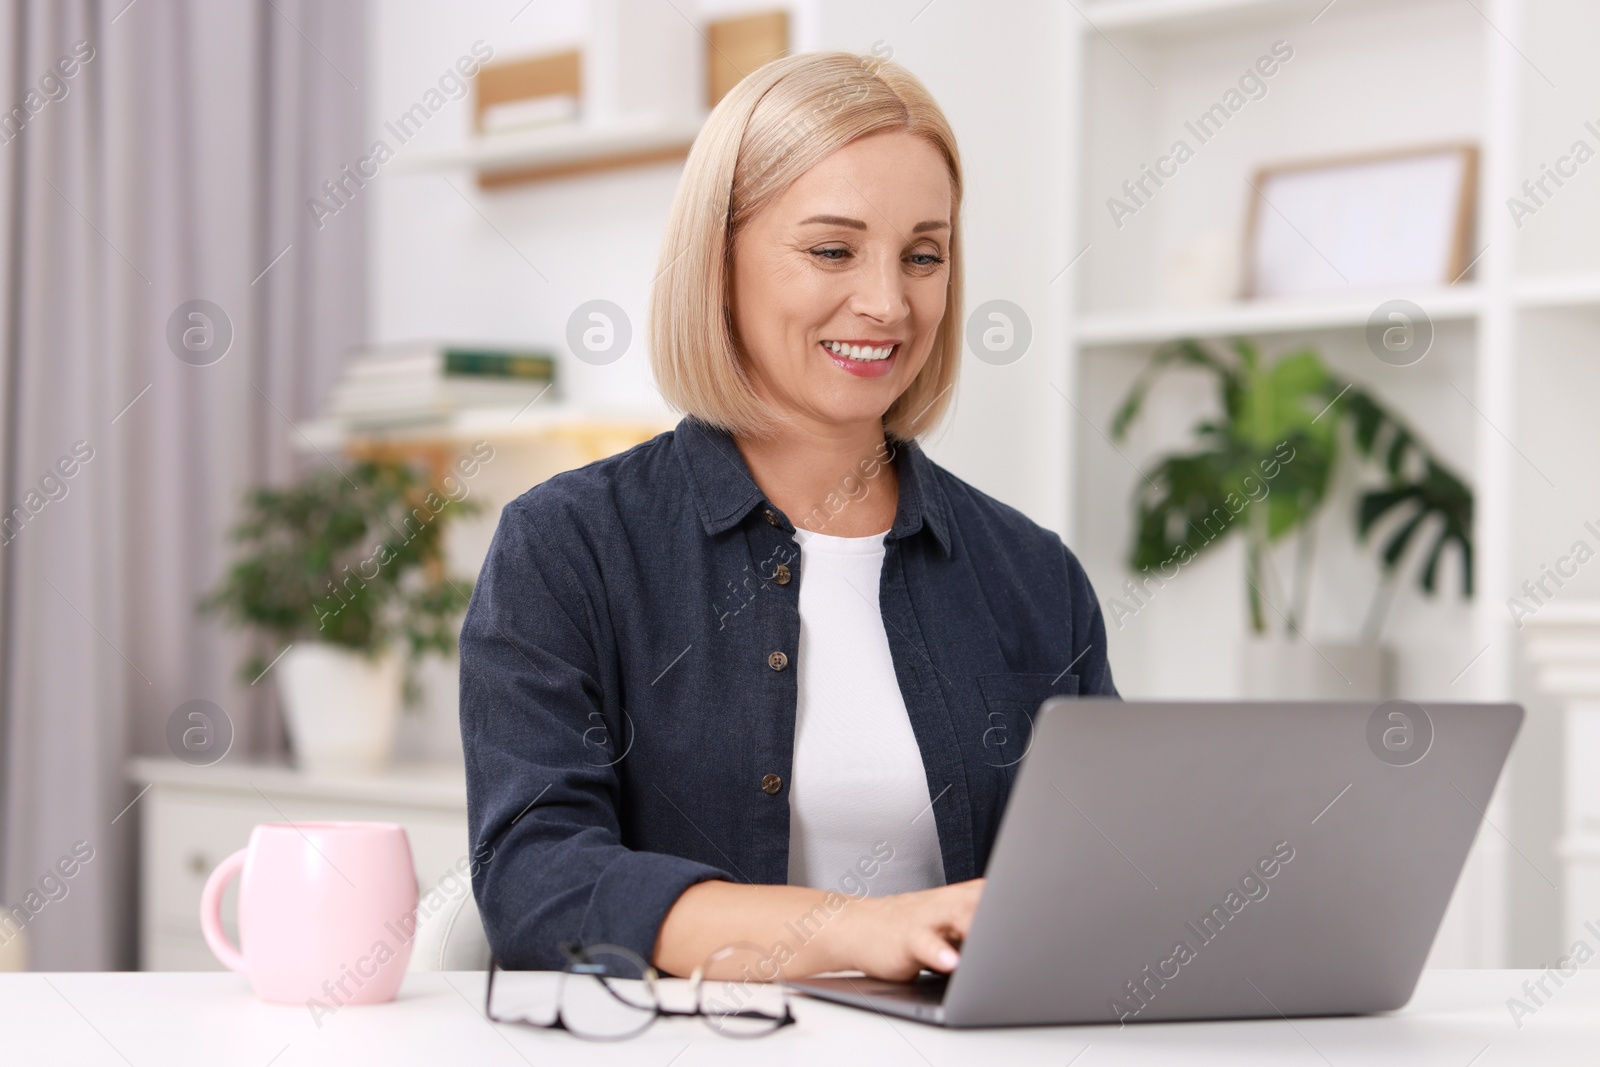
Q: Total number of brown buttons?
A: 4